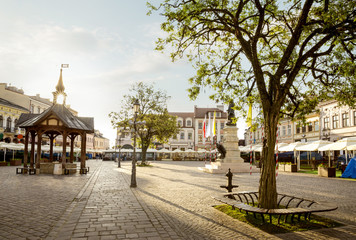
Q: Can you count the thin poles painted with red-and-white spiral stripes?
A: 6